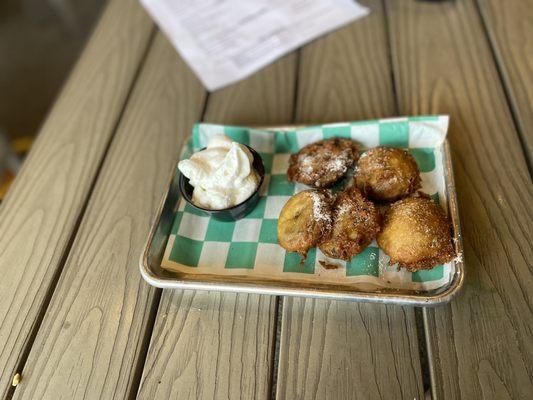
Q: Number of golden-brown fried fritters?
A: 5